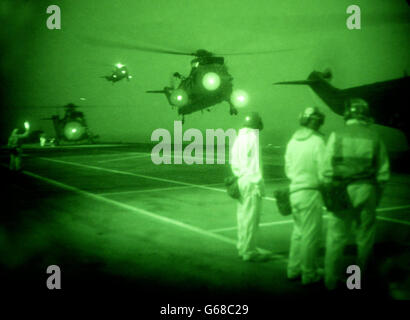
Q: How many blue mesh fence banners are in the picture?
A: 0